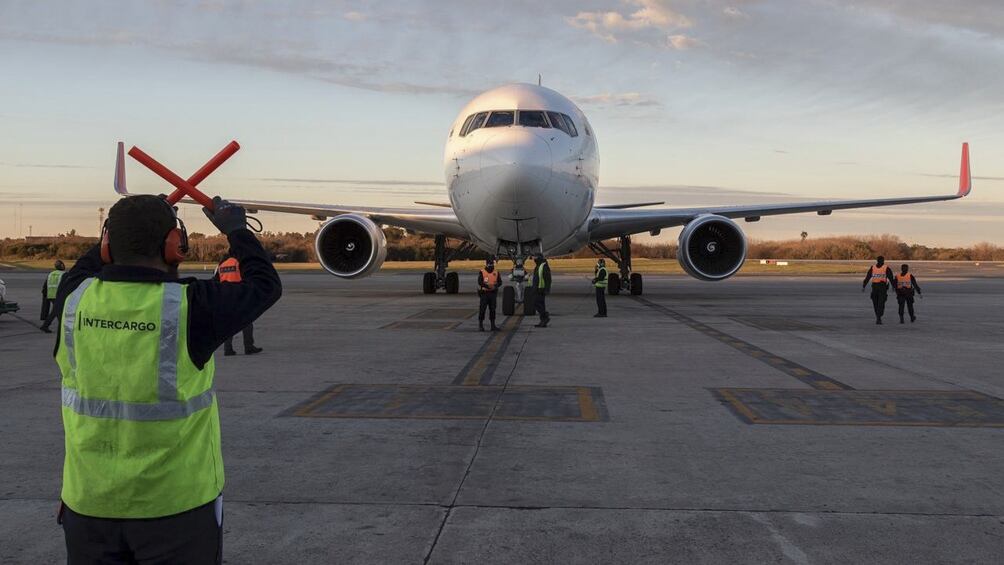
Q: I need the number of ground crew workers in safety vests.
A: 8